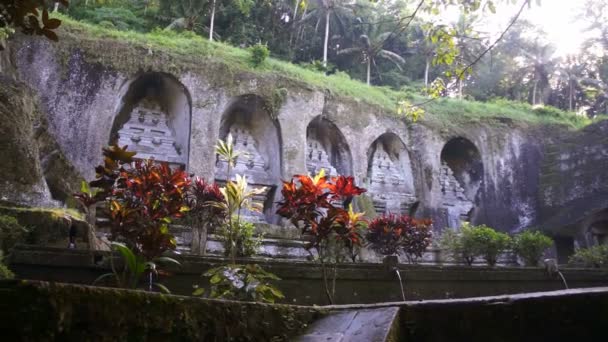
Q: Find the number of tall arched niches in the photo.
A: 5